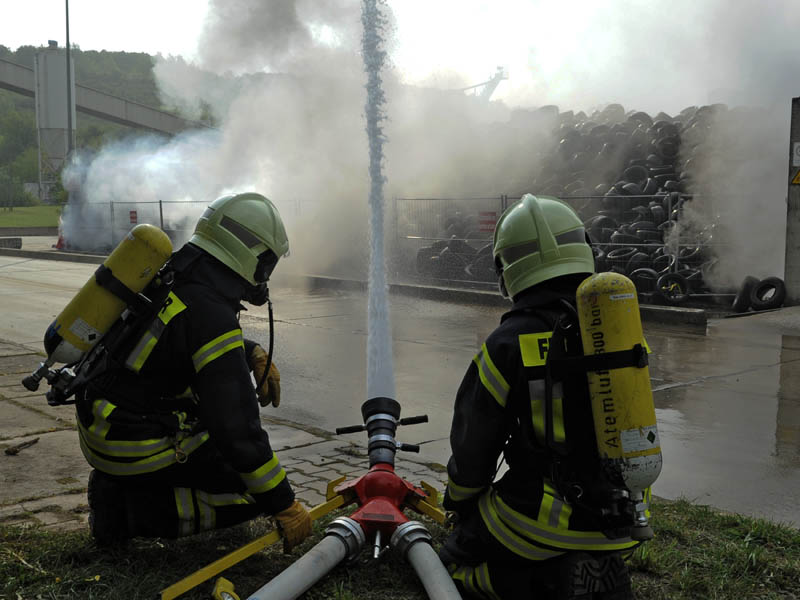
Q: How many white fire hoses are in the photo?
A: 2